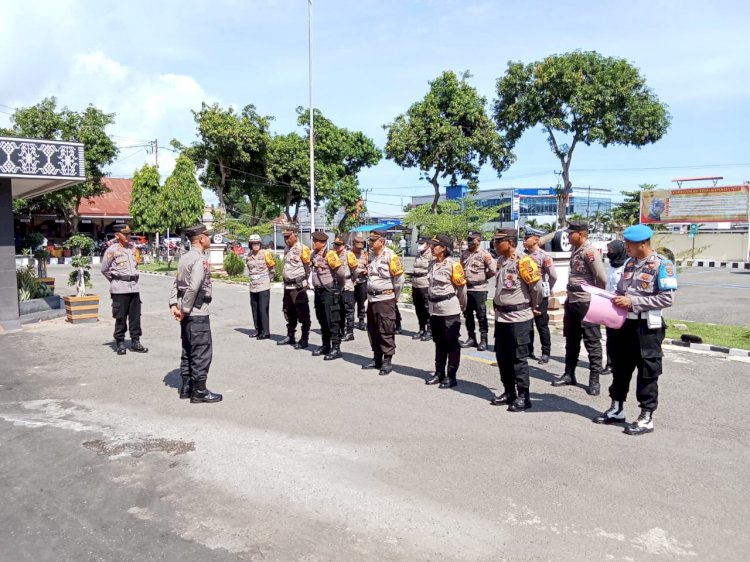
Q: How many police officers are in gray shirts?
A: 15